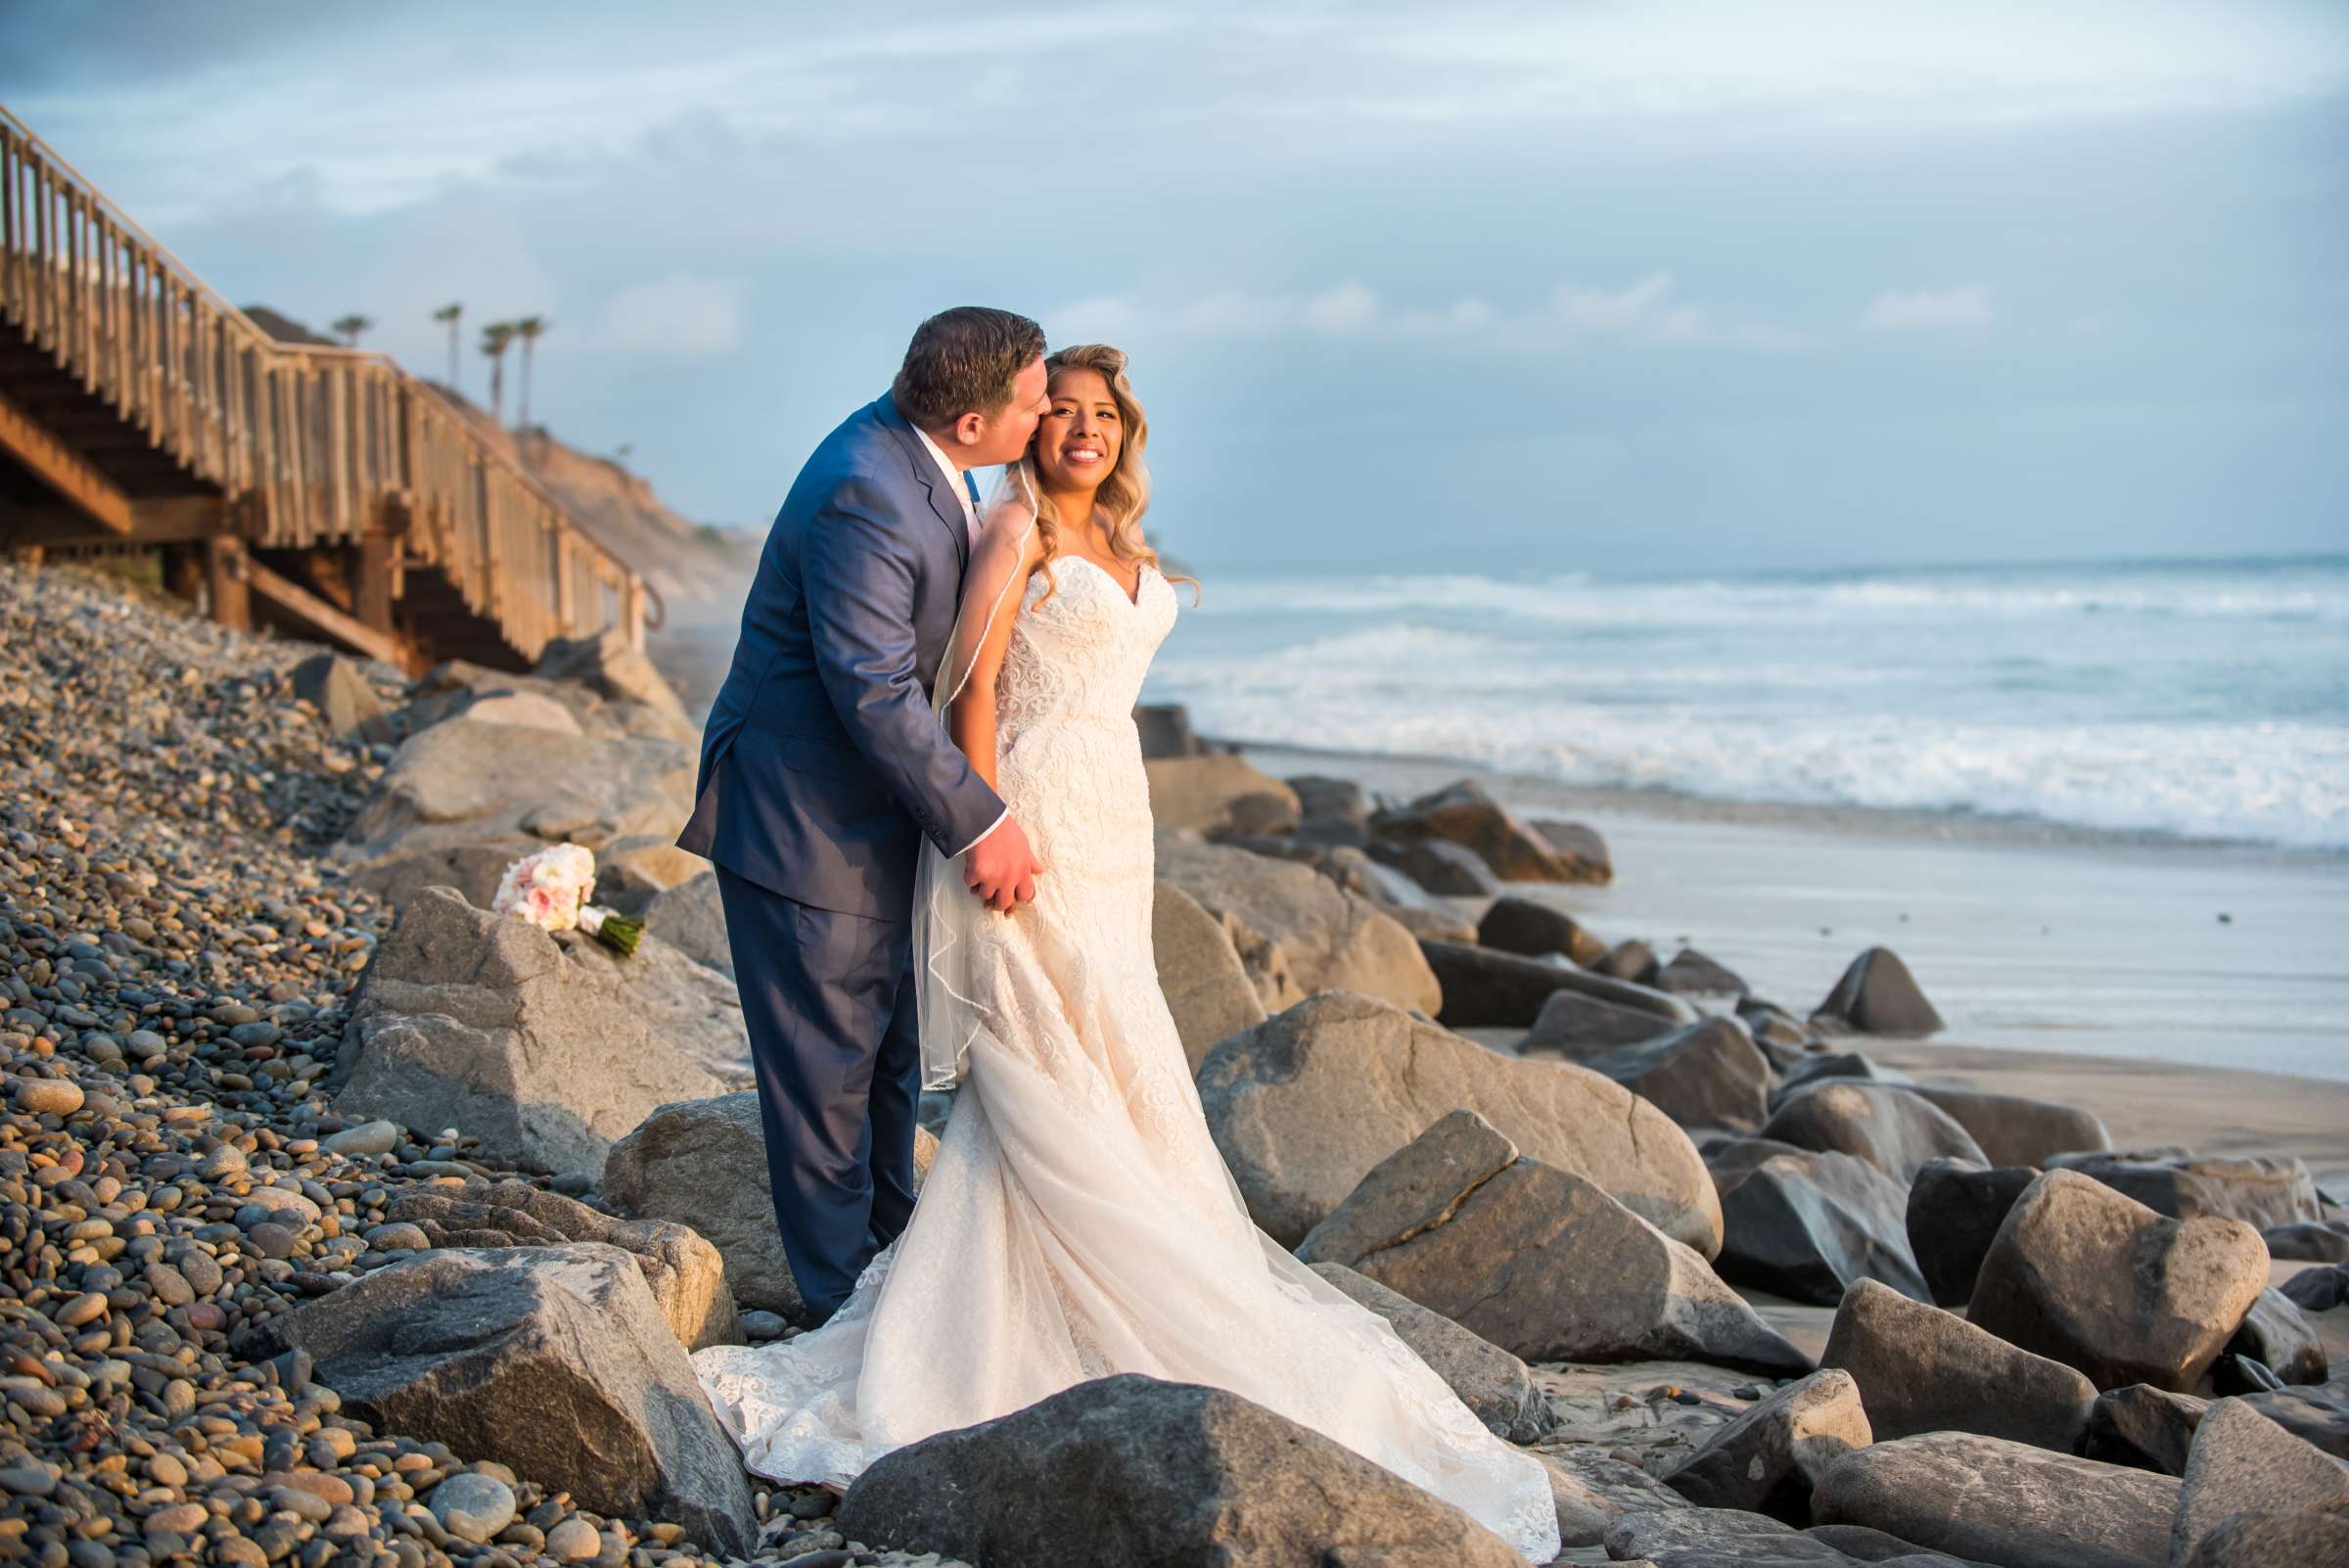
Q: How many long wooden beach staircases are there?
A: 1